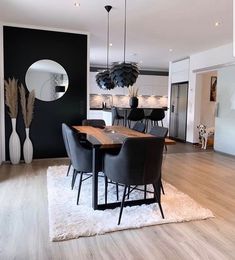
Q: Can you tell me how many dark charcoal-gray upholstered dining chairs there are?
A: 6